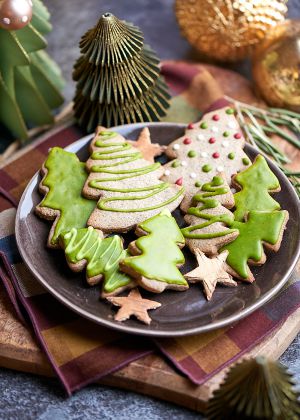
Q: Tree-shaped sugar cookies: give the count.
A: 8